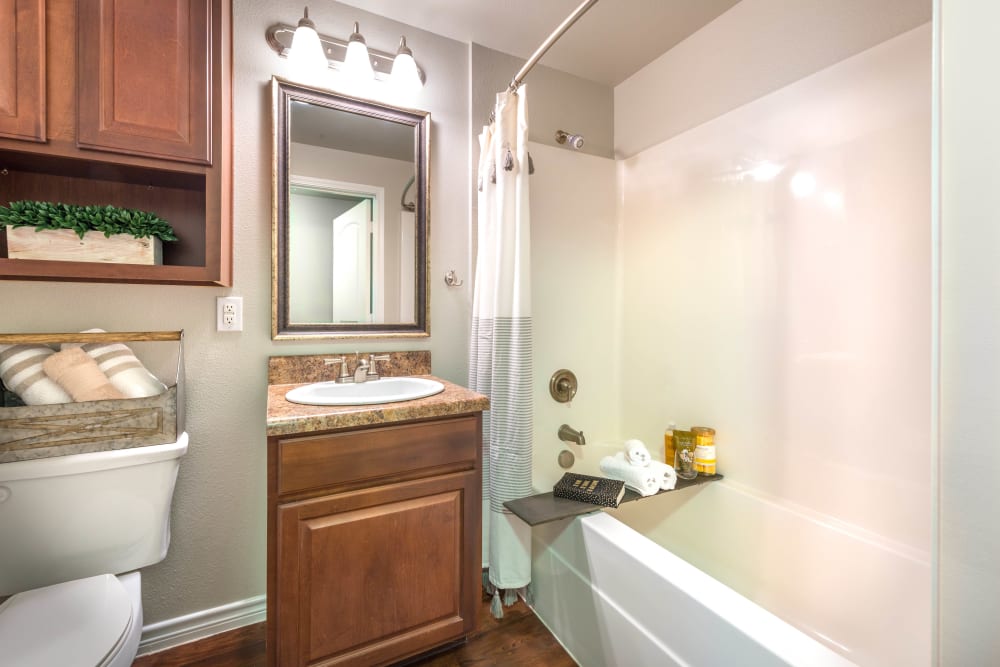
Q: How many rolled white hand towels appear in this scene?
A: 3